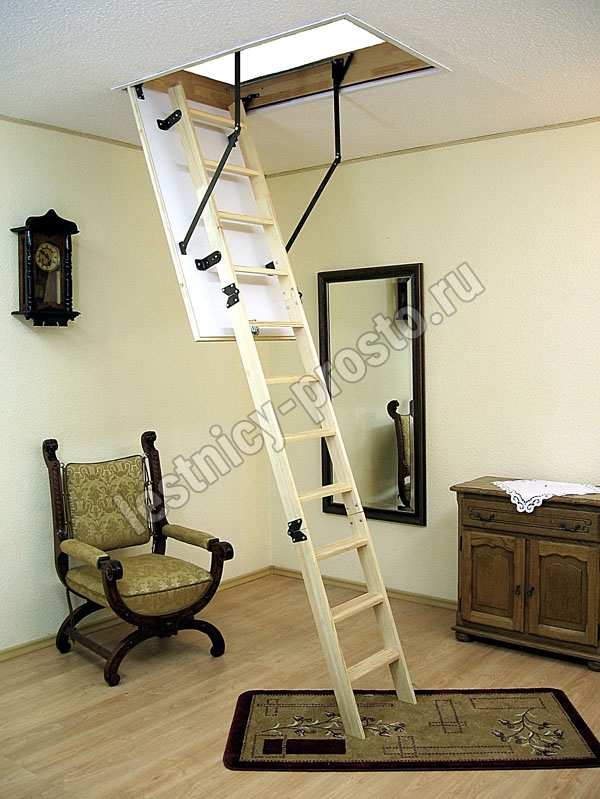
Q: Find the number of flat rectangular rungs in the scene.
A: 11